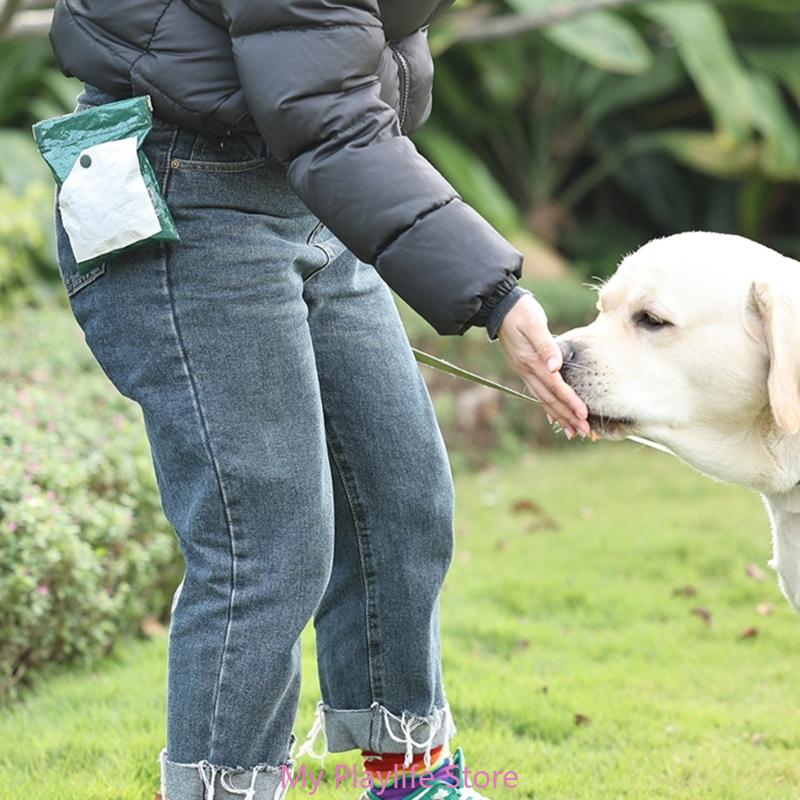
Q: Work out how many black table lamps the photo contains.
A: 0